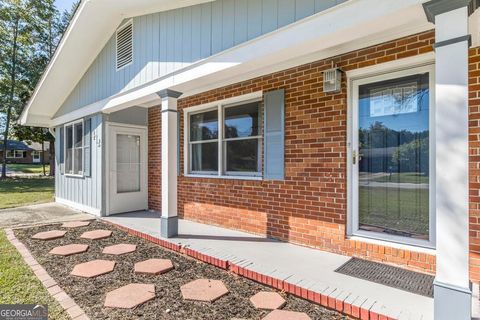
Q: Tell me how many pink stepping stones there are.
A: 11